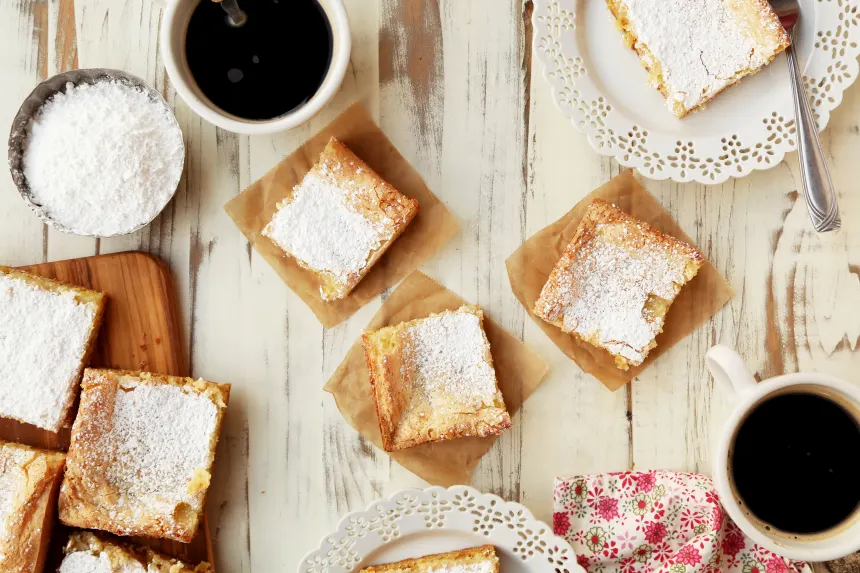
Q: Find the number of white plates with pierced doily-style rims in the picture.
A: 2